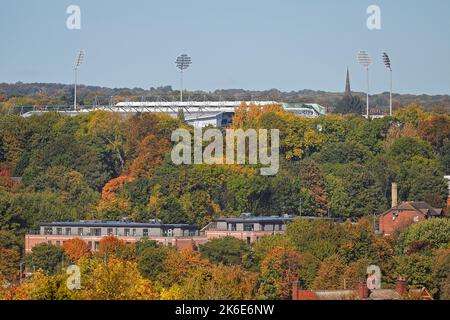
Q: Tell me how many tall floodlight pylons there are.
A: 4